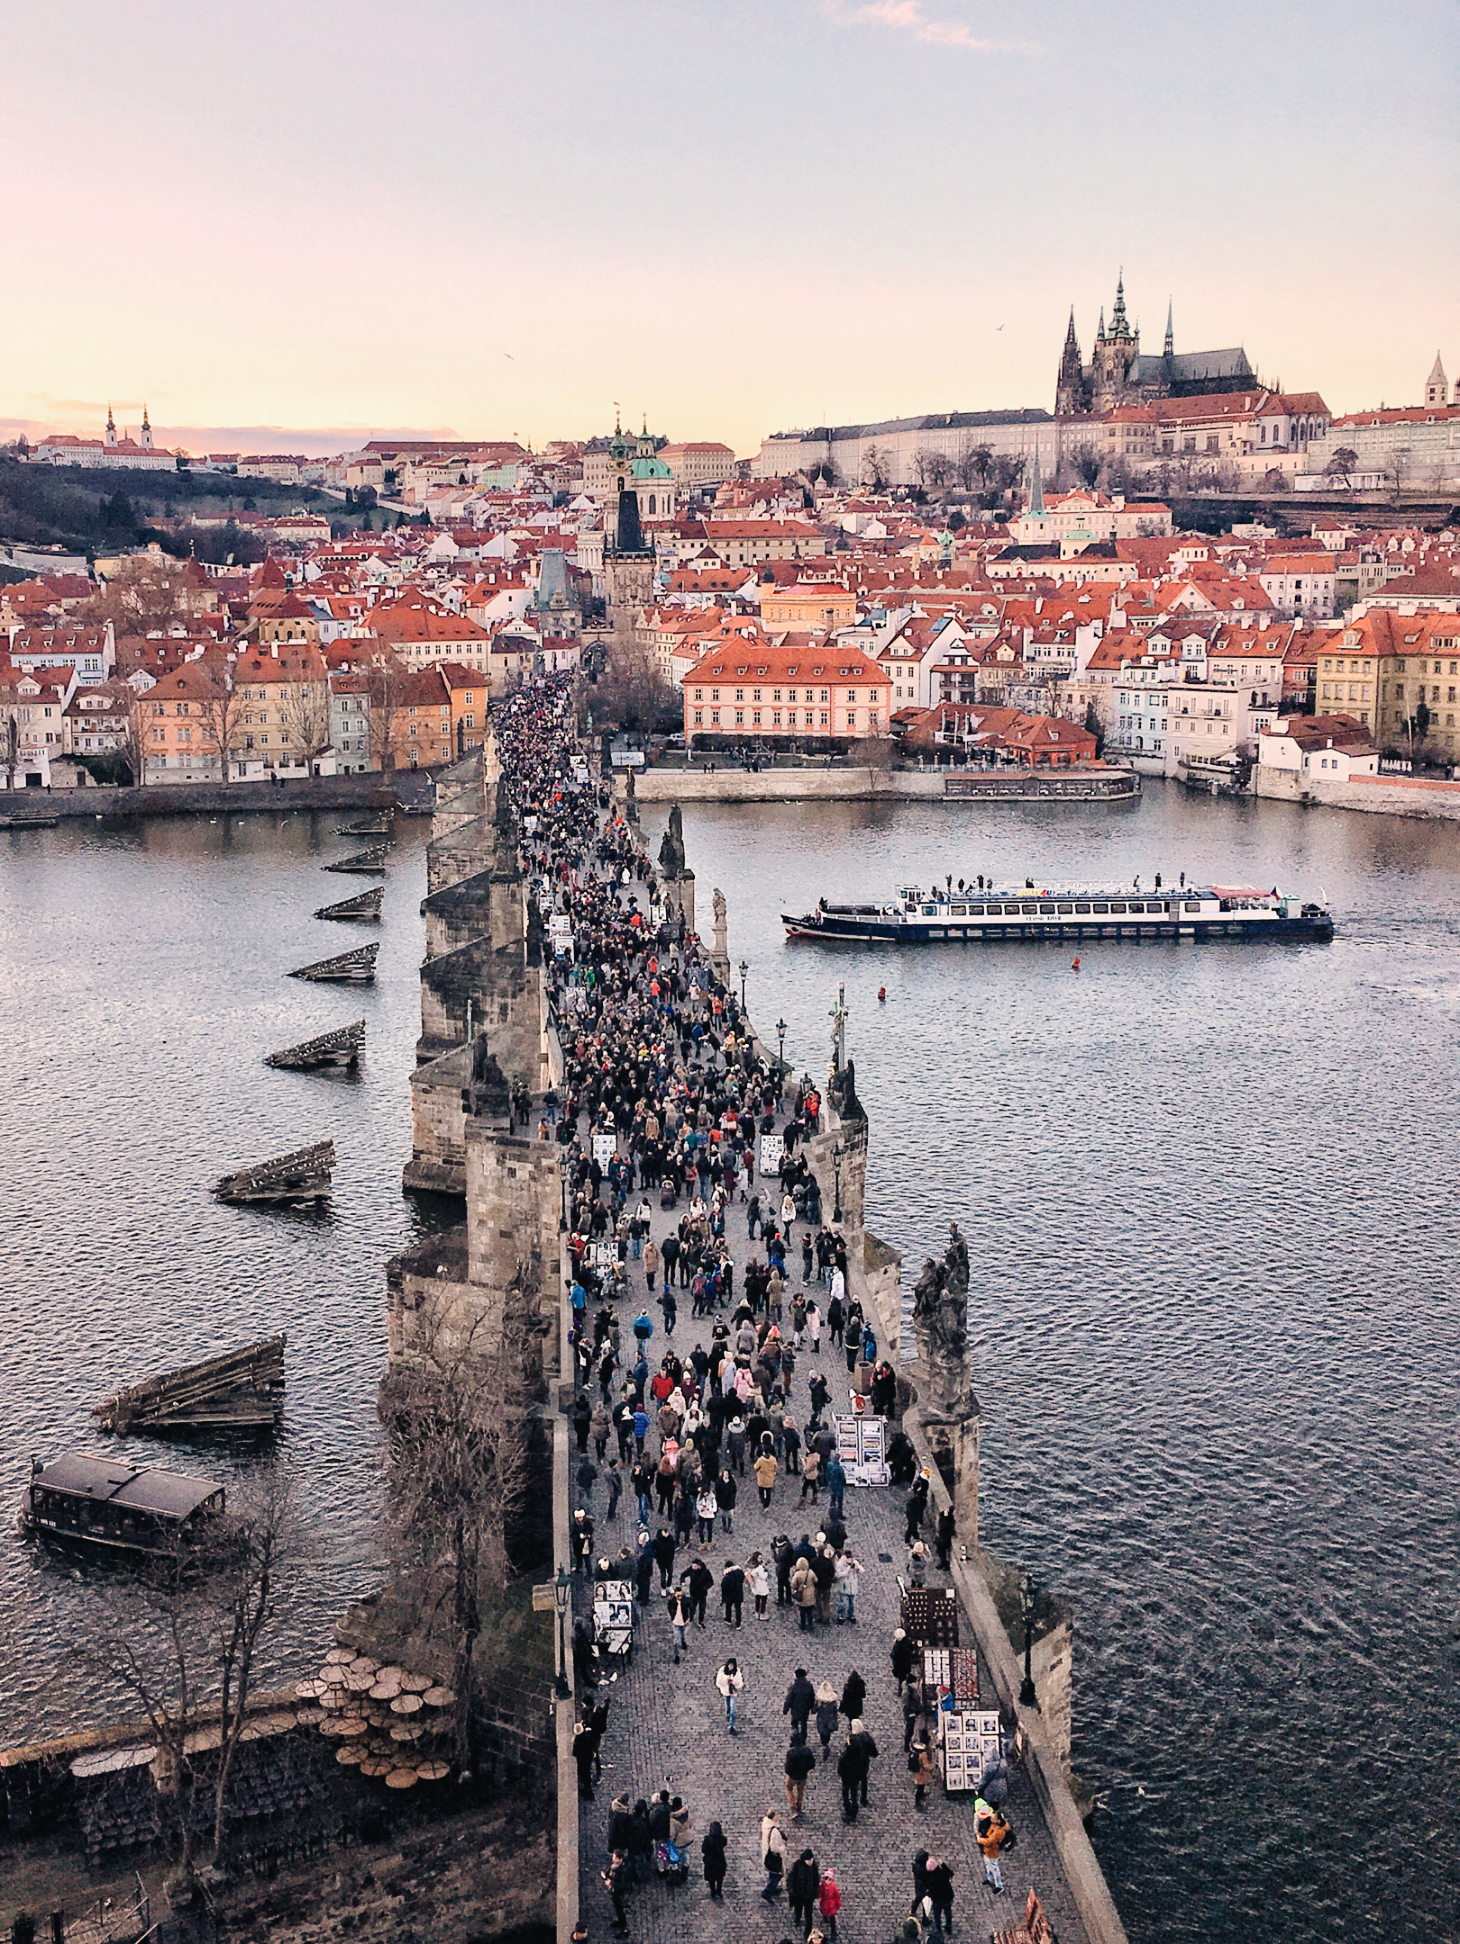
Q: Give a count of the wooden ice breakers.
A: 7